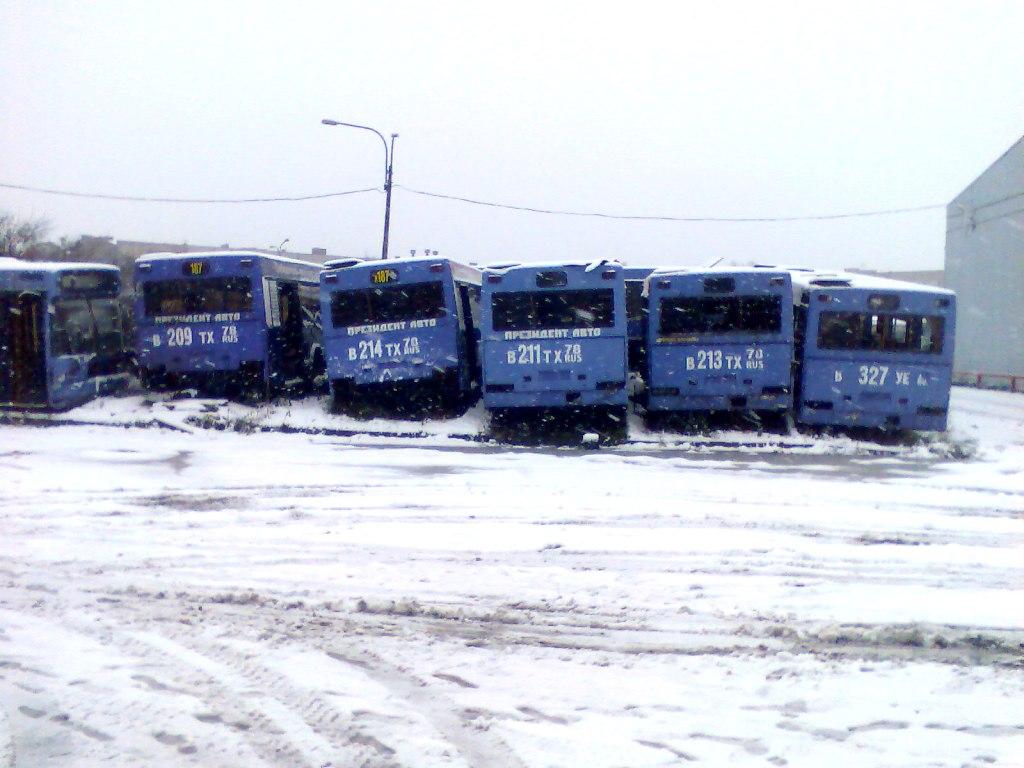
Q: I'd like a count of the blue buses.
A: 6